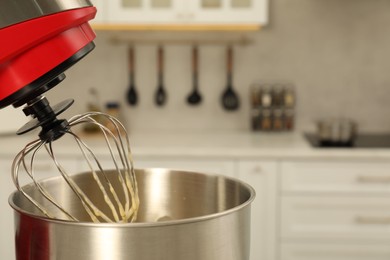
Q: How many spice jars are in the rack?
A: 8